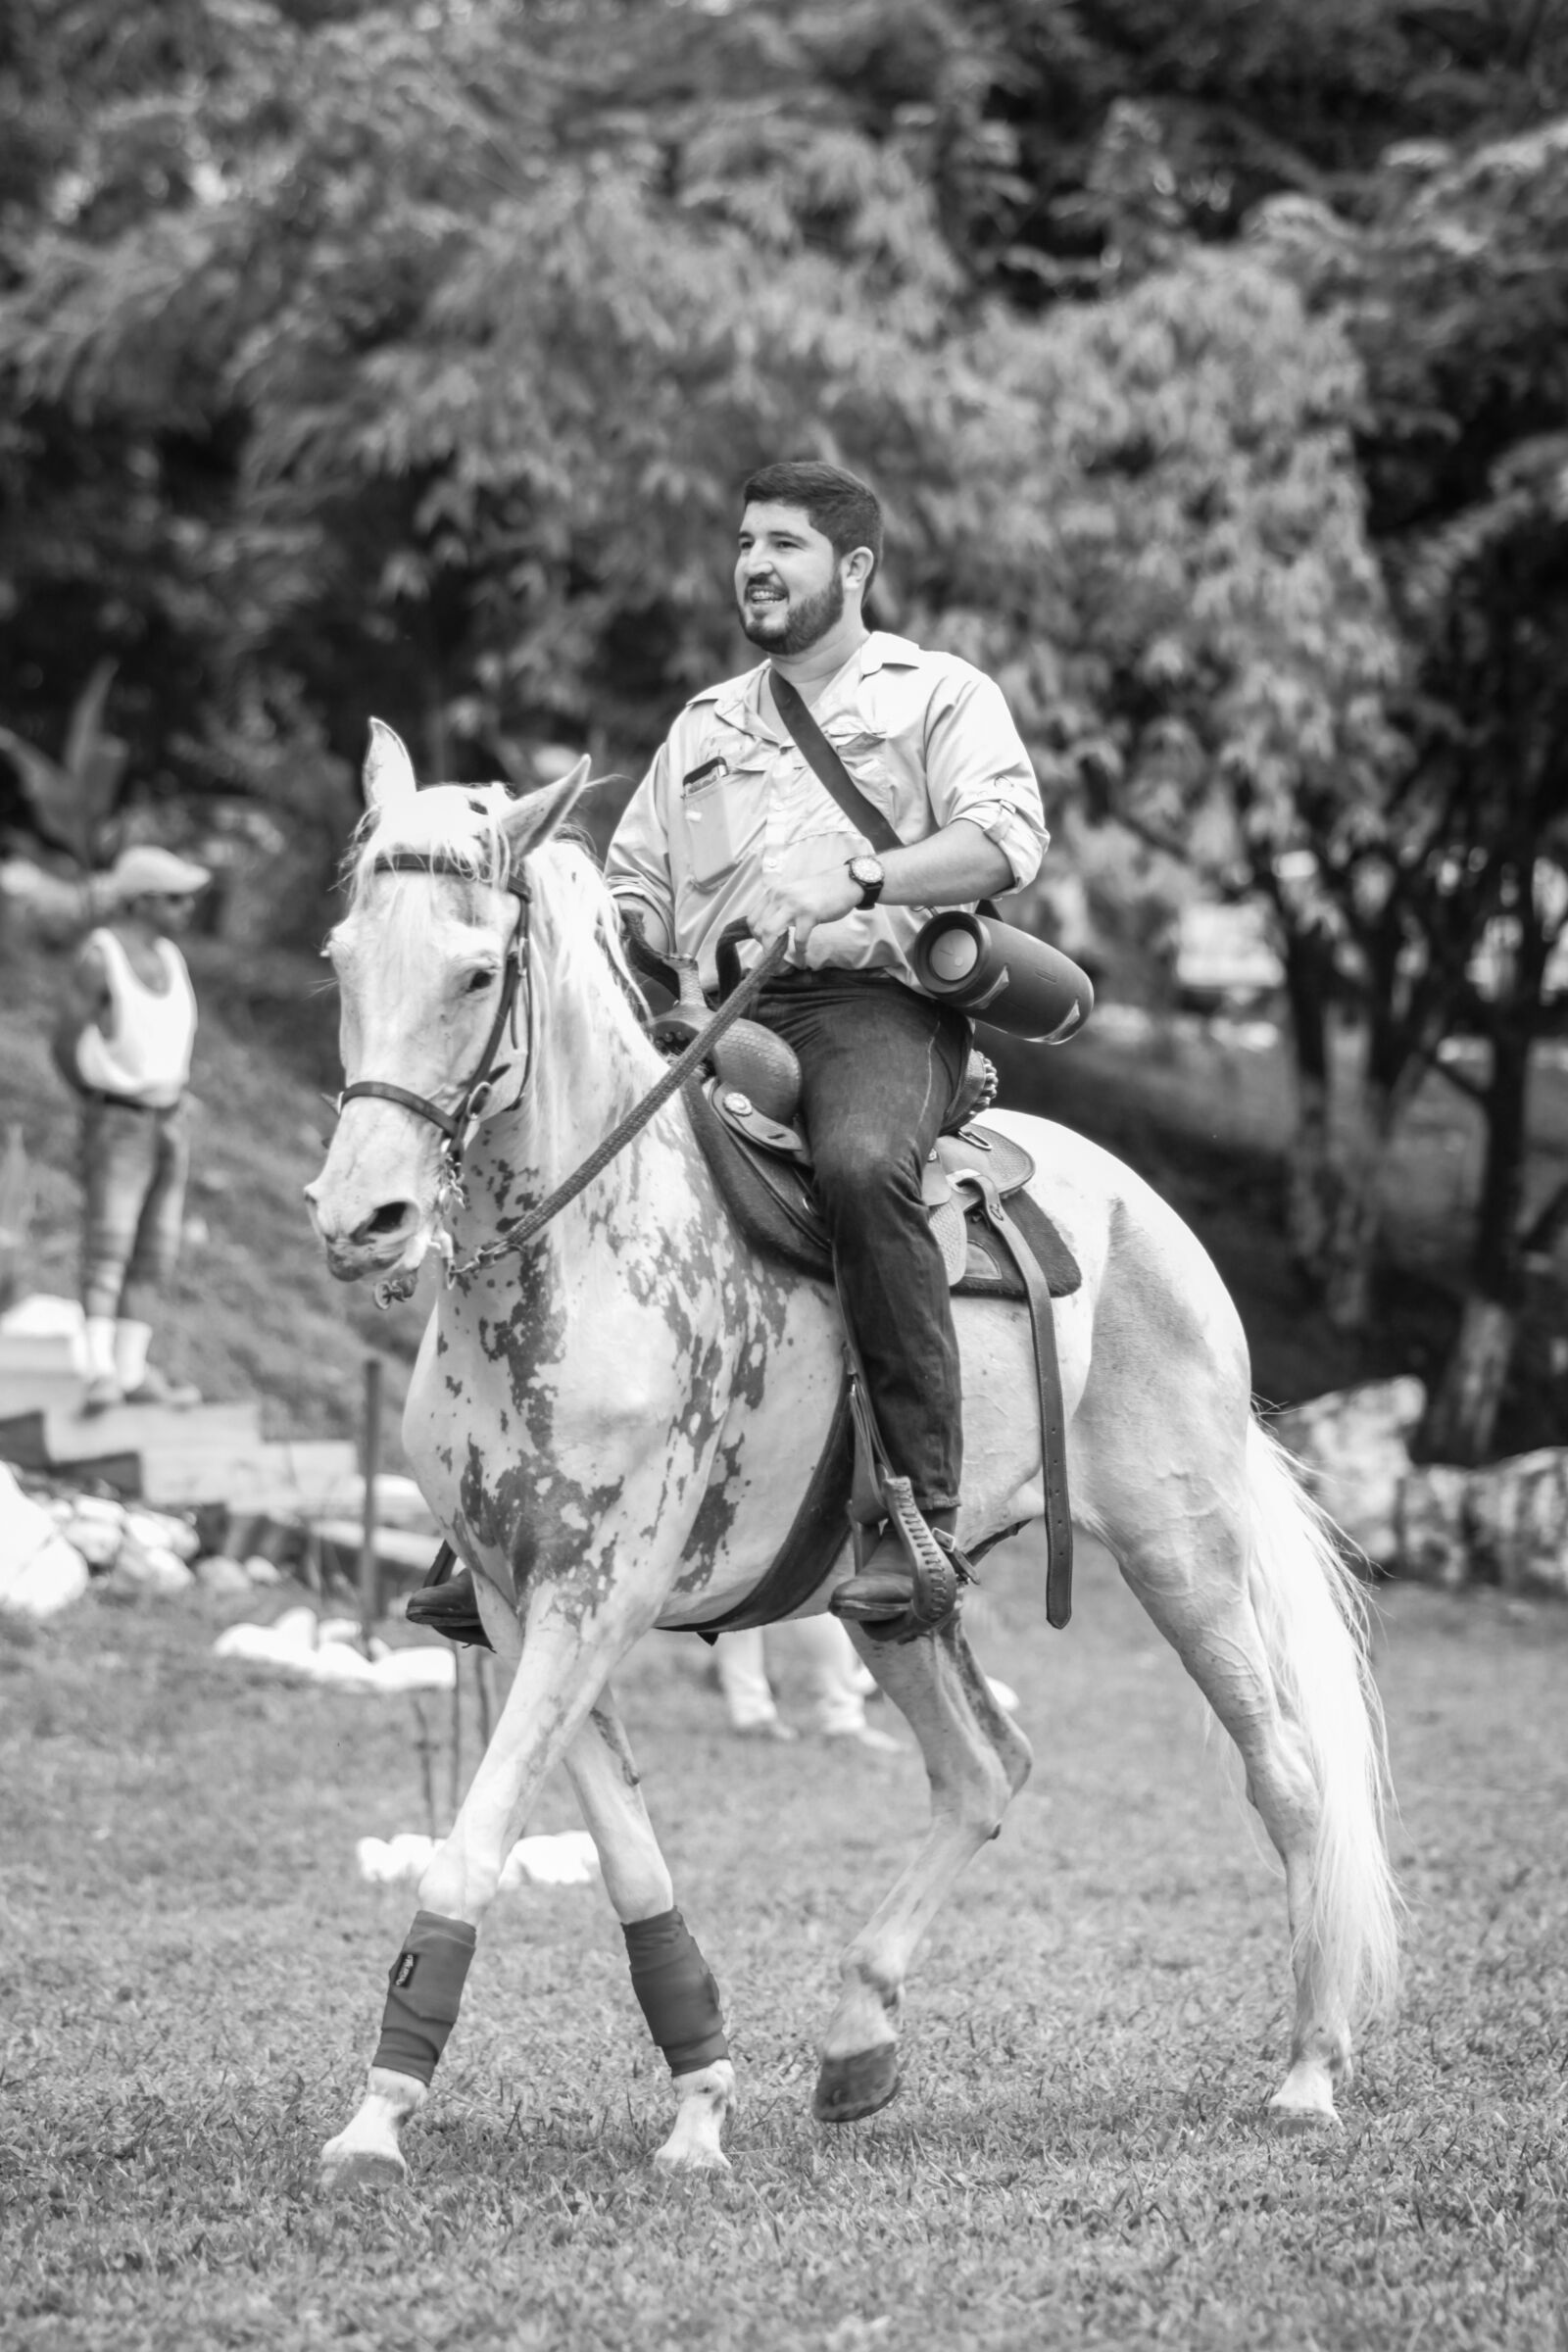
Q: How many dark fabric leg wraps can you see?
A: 2